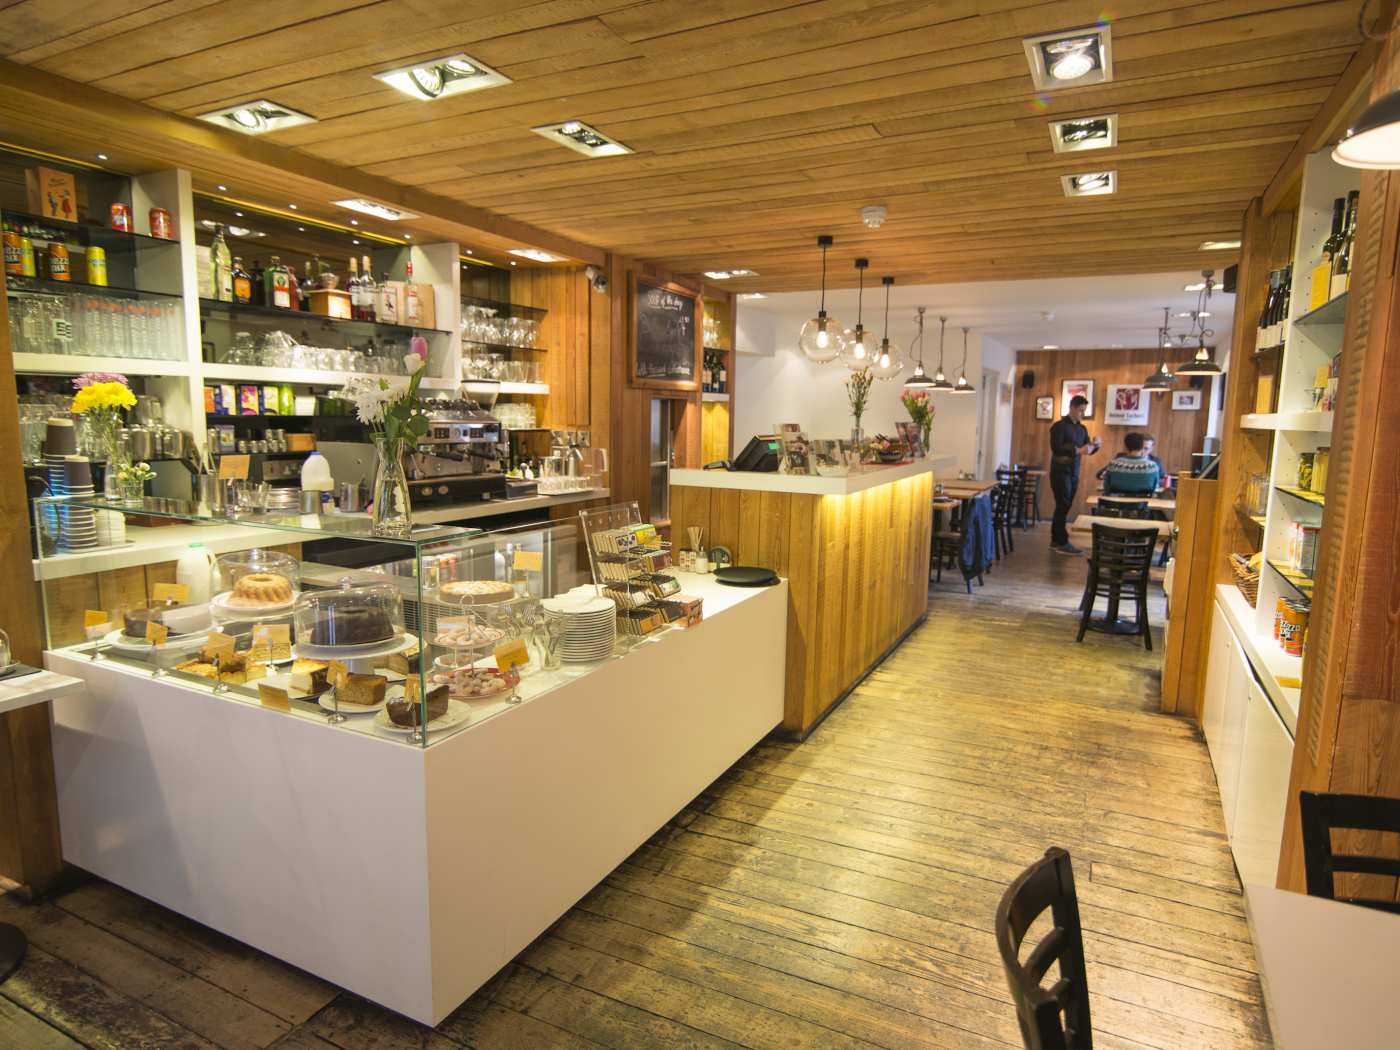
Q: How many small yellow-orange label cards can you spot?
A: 11